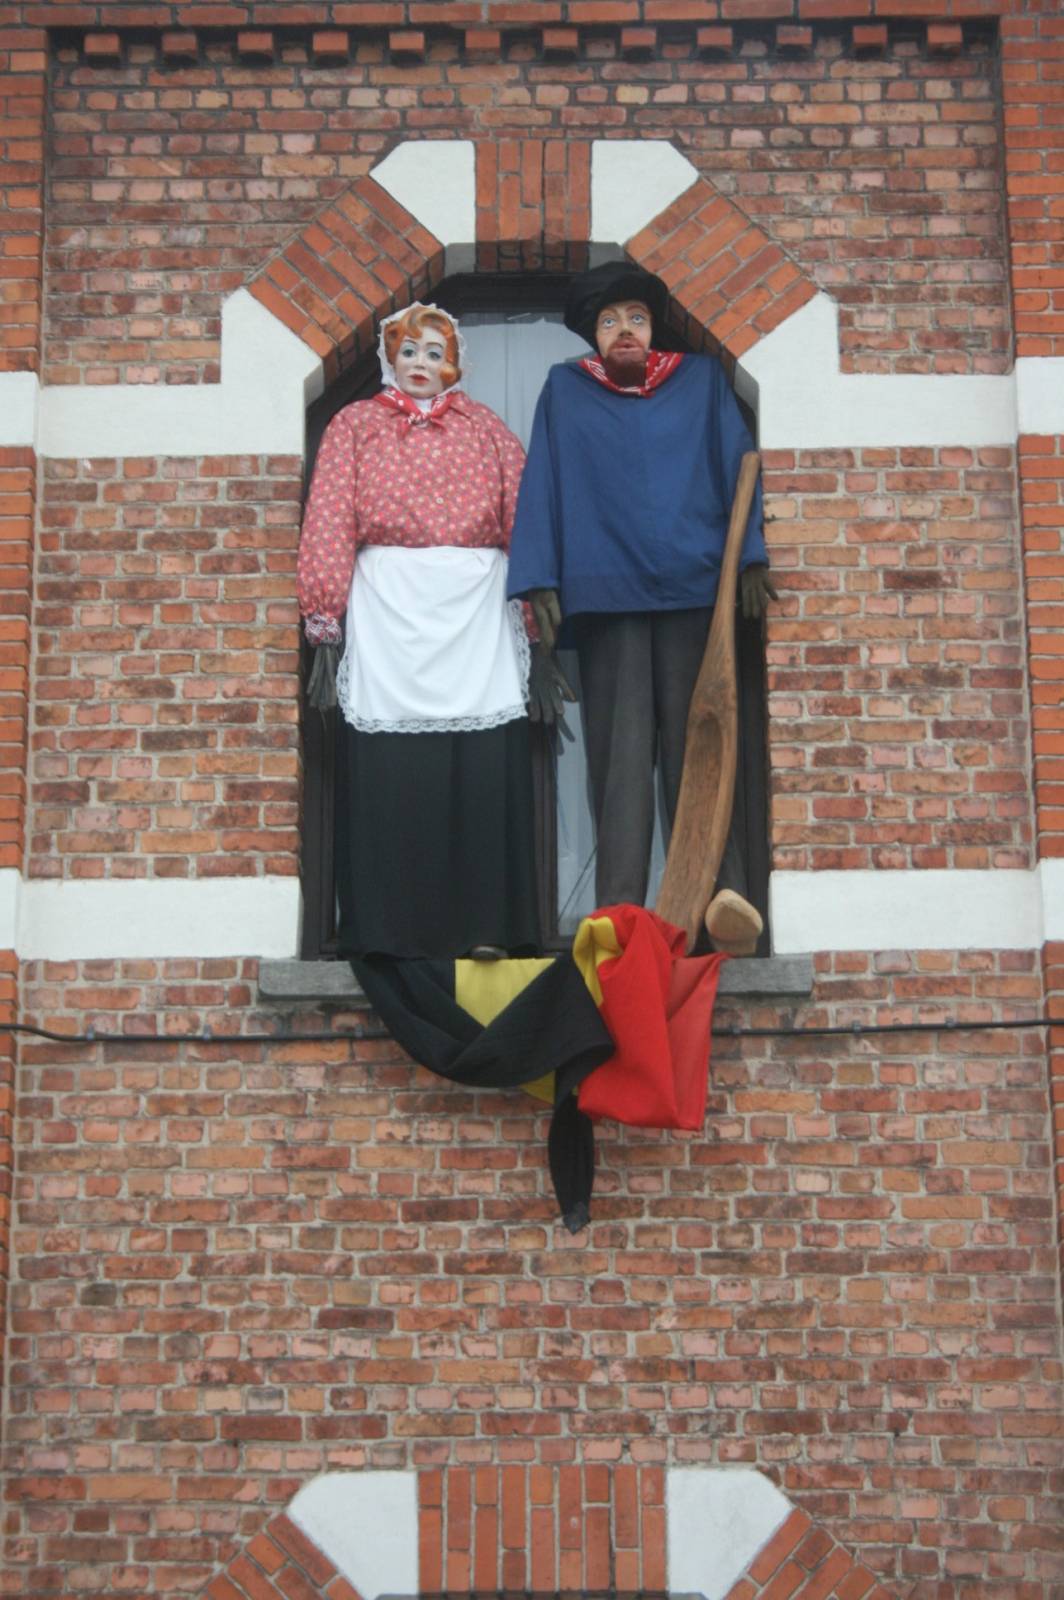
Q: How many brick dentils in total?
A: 12